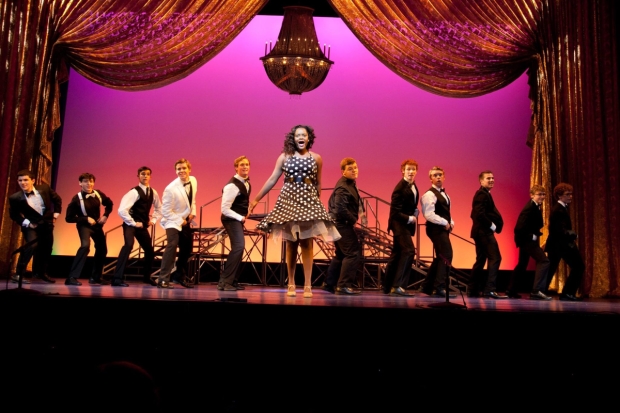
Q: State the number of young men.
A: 11